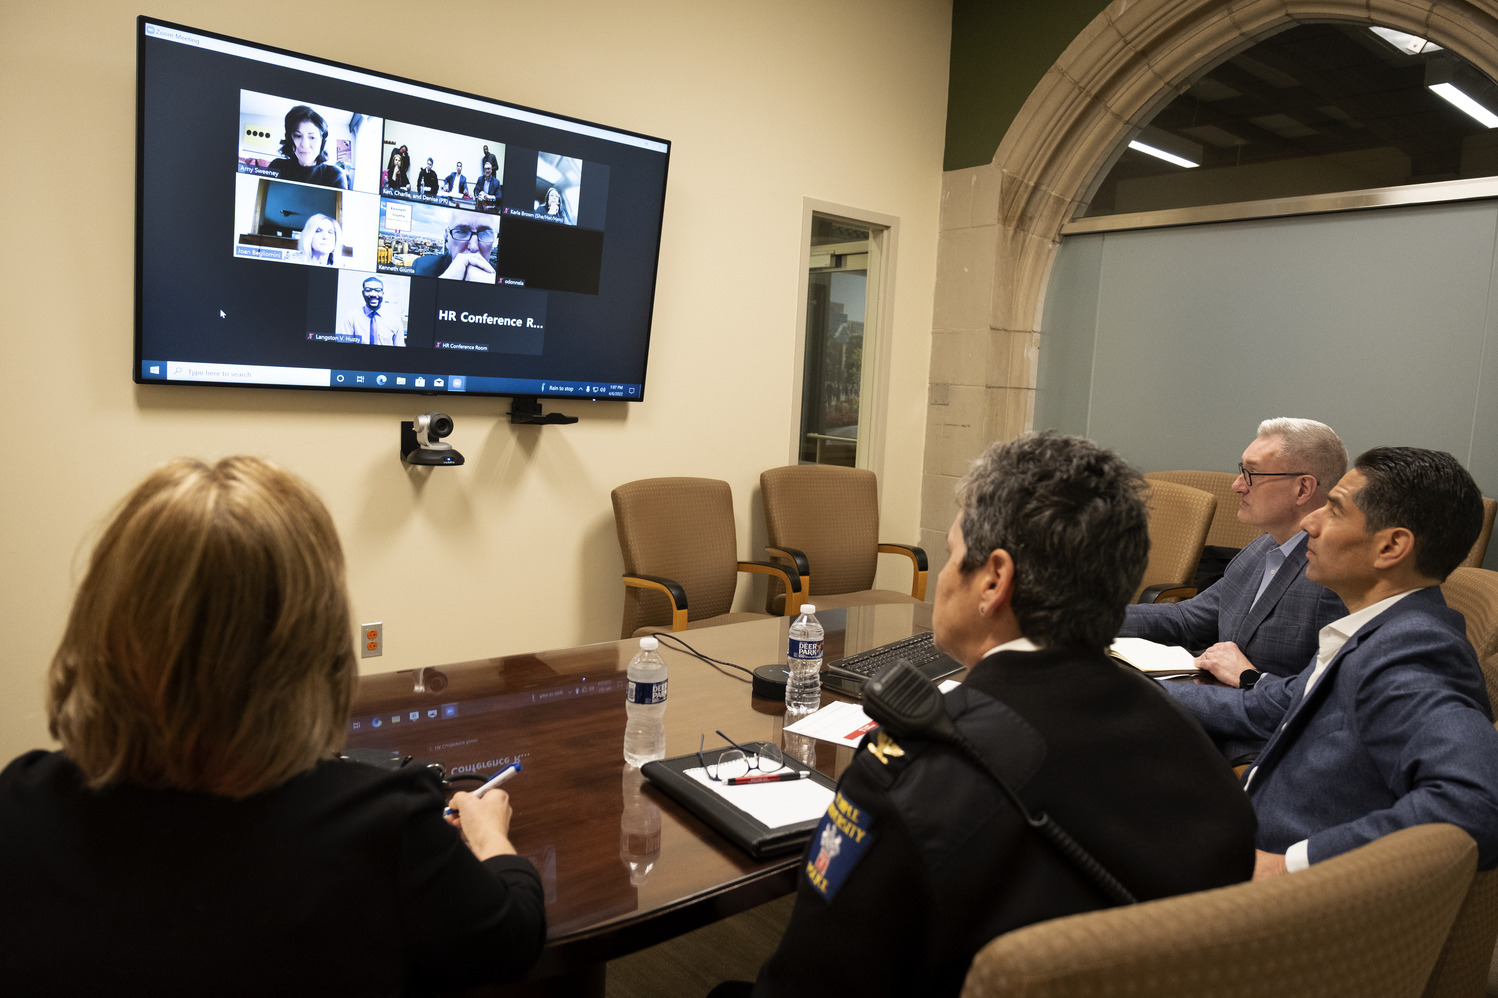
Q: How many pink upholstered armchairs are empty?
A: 0